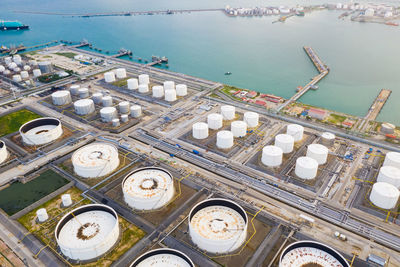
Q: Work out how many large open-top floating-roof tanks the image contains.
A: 8